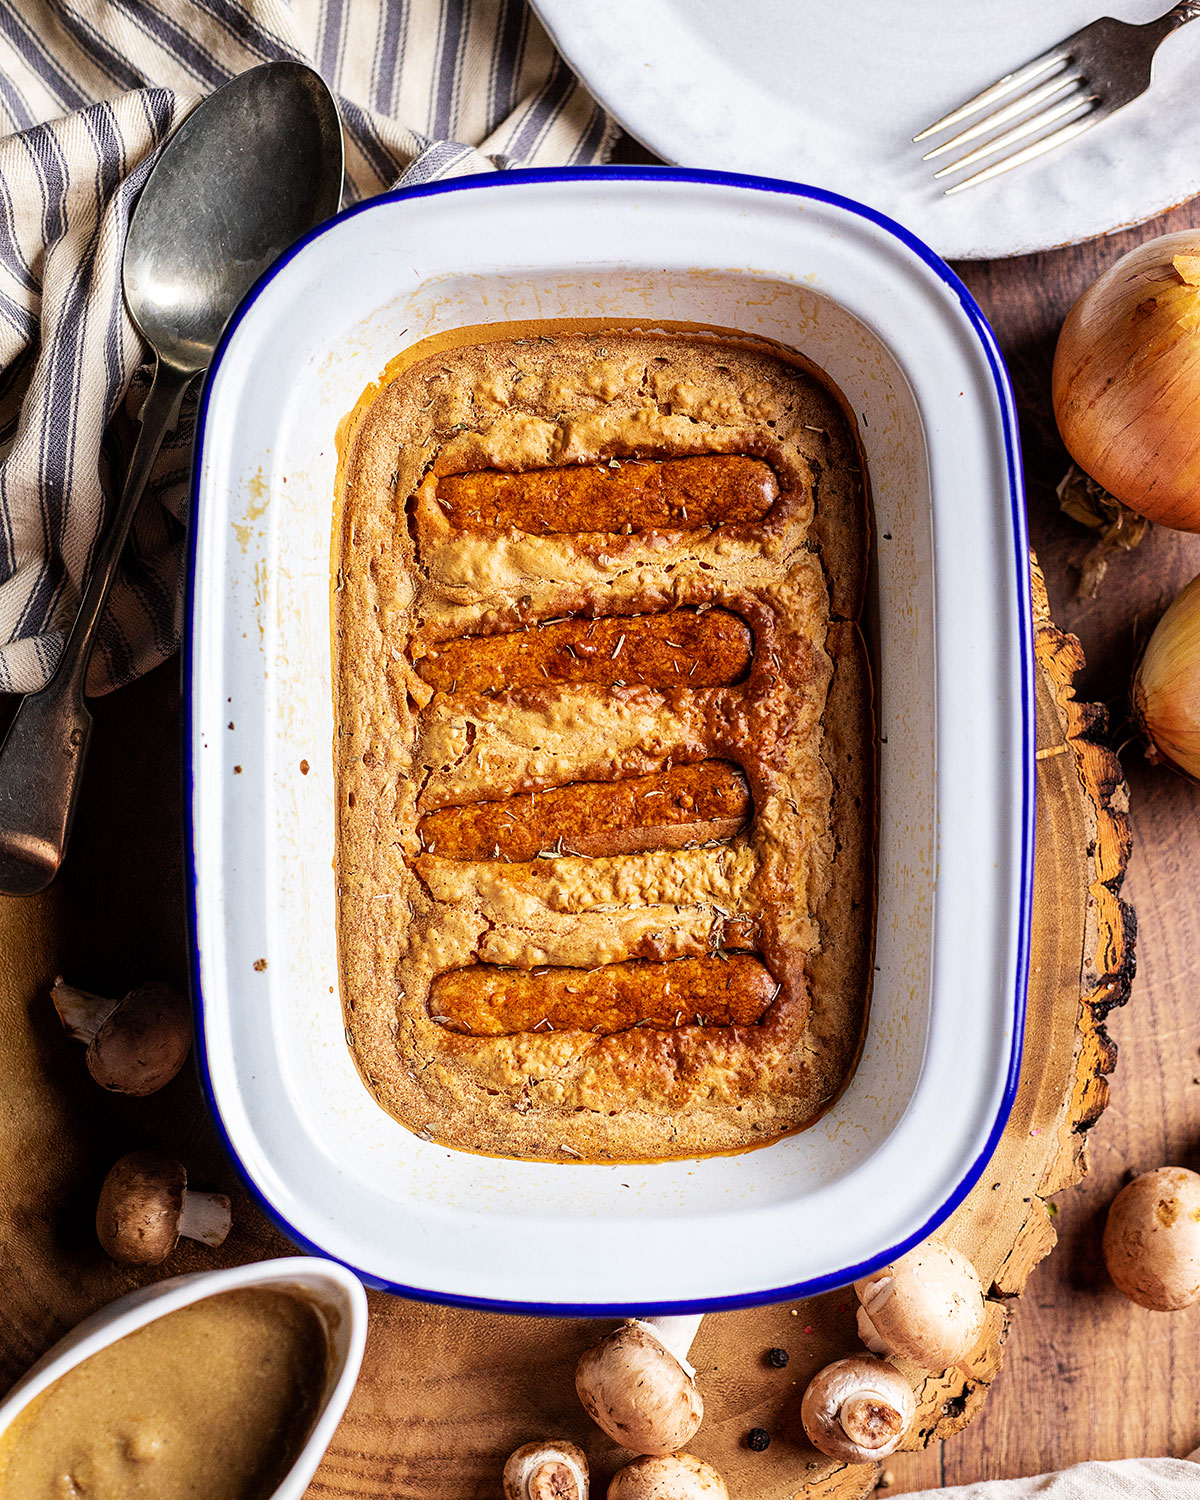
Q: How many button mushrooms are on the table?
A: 8